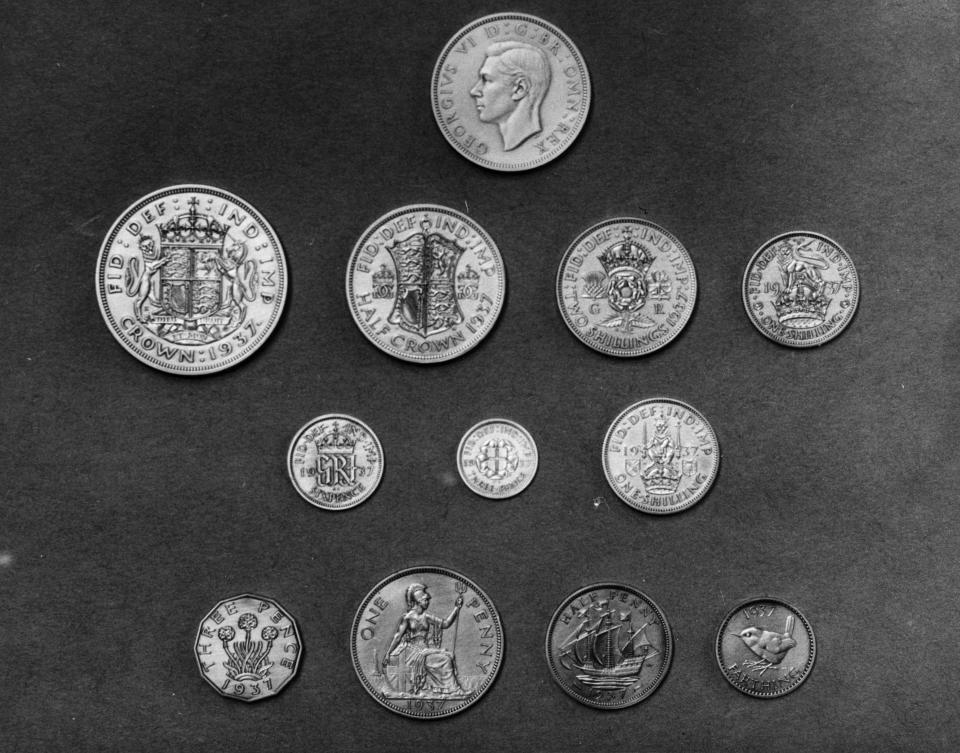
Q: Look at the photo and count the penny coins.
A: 1